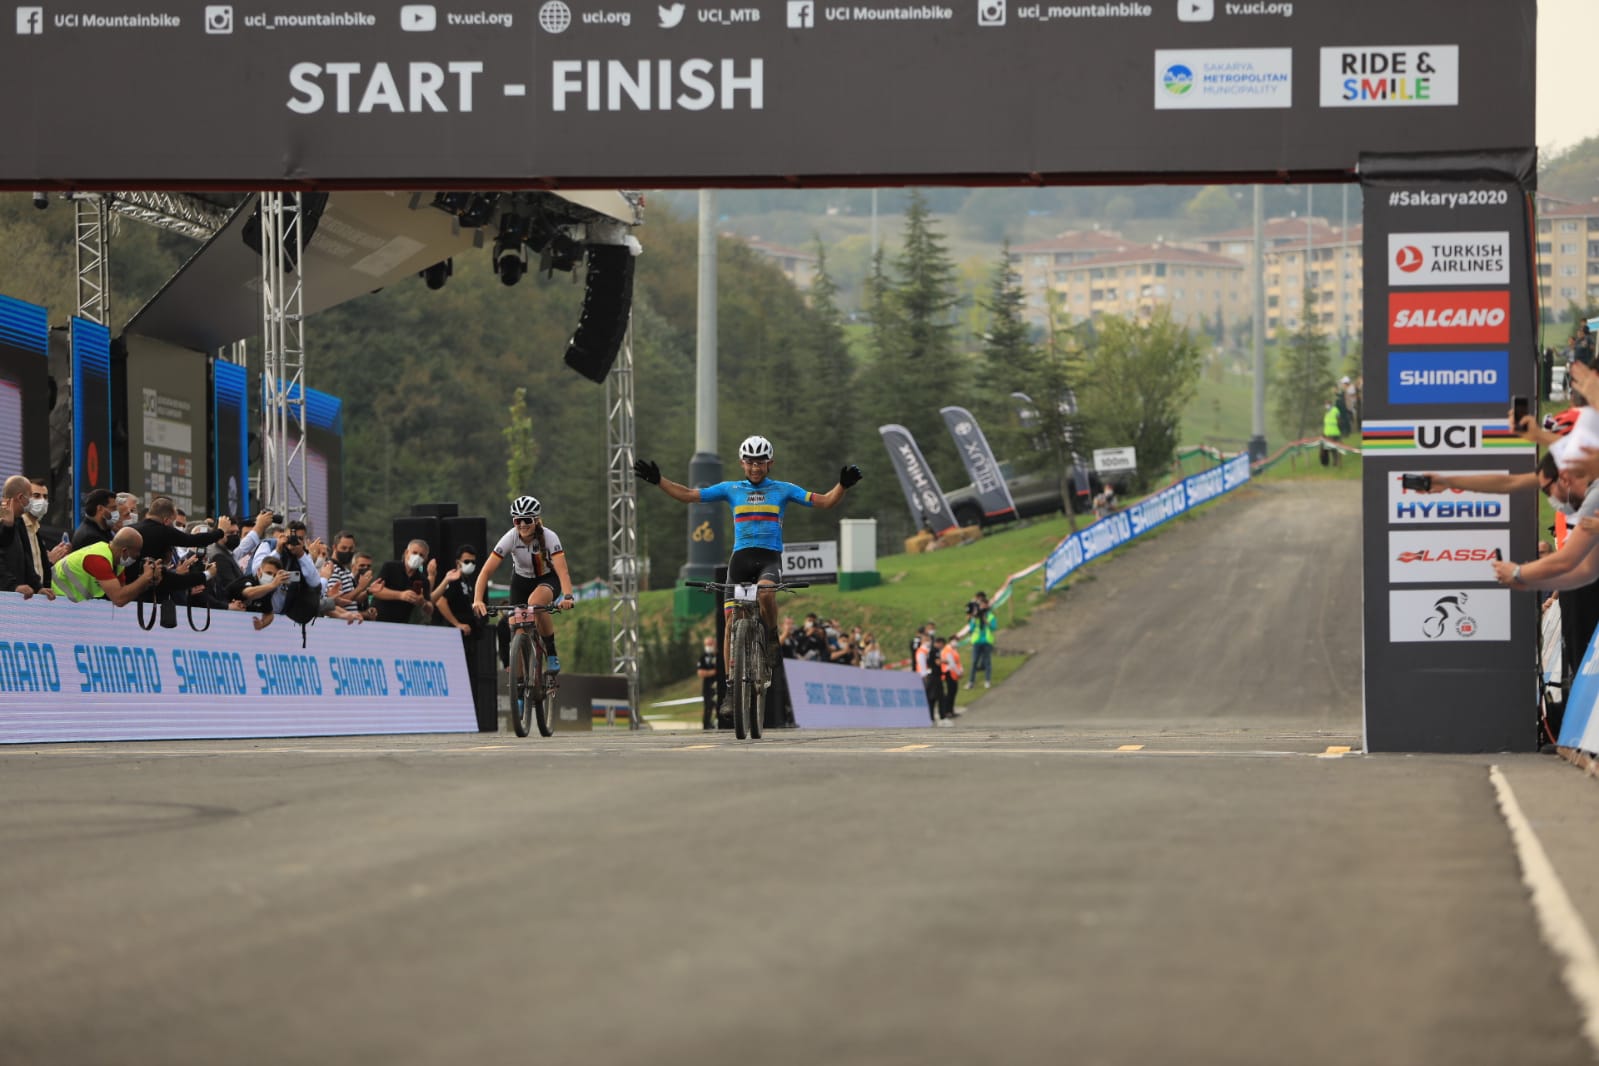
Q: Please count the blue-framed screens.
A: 4